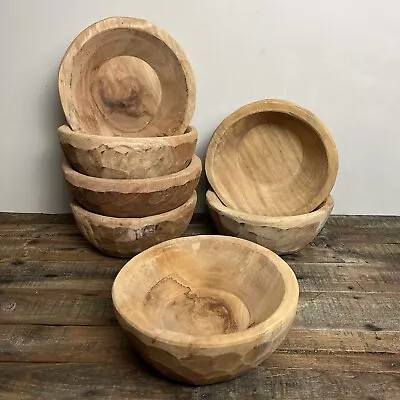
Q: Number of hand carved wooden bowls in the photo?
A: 7